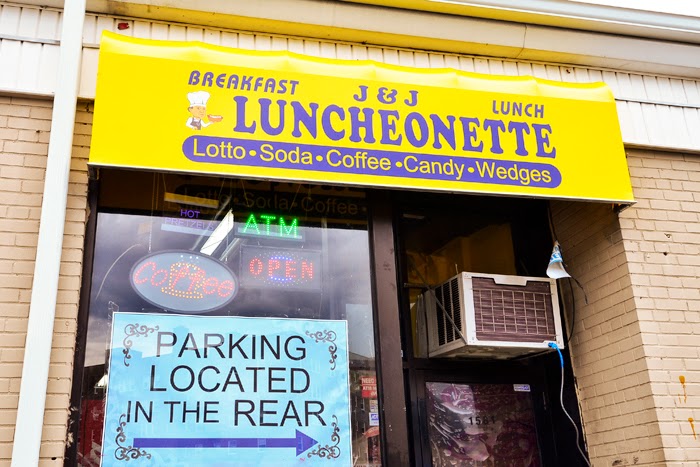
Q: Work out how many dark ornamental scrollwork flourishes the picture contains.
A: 4